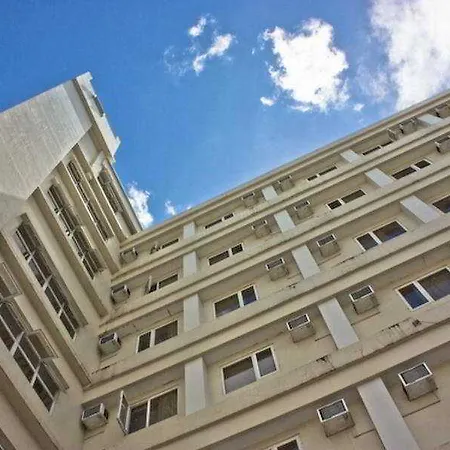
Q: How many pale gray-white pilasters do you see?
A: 13